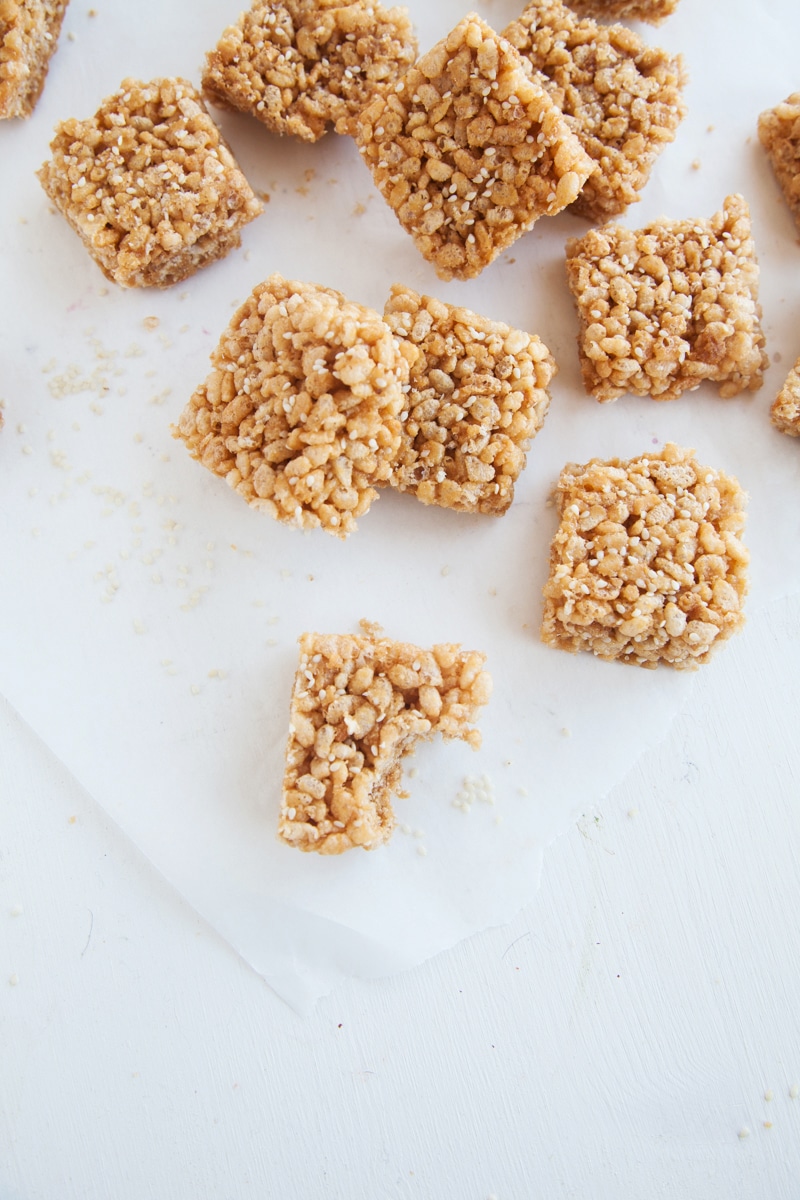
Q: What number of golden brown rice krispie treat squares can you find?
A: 13